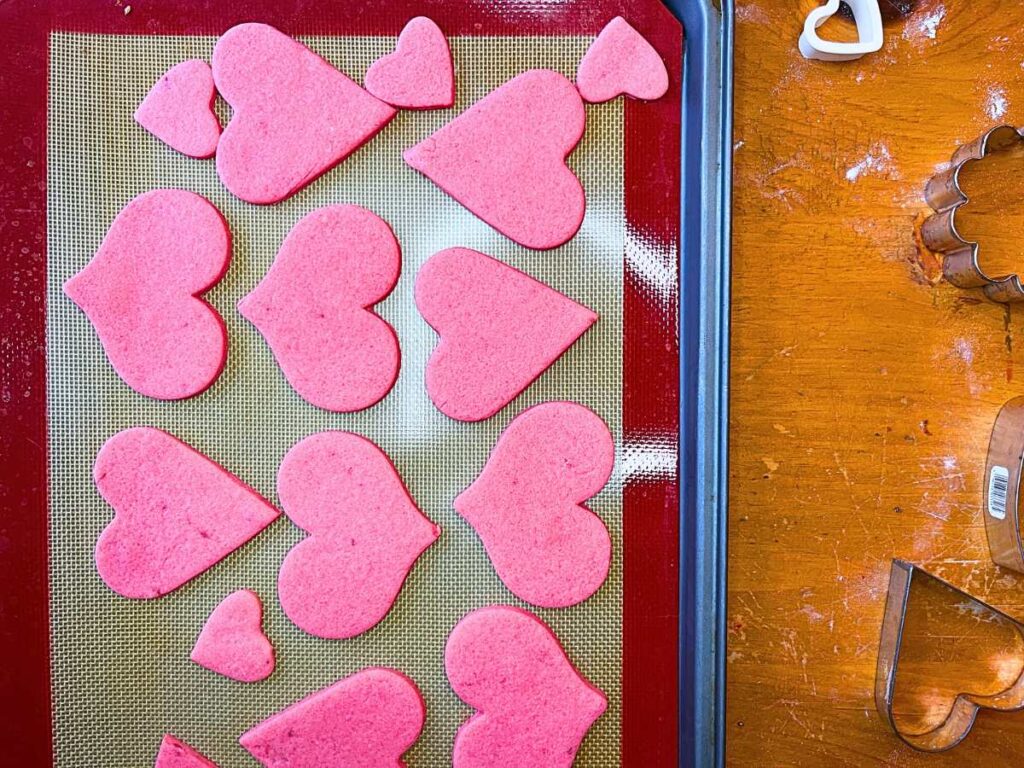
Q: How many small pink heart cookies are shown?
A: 4